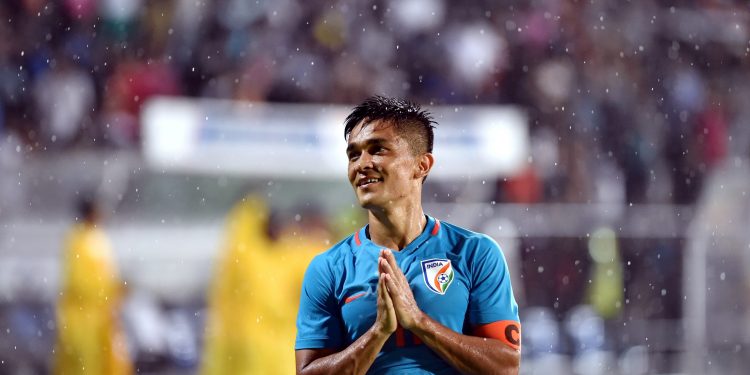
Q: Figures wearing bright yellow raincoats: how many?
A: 3